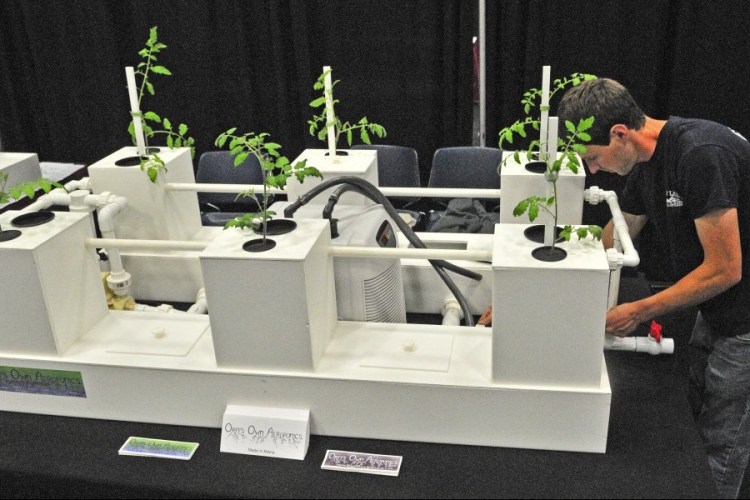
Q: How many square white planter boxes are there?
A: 6